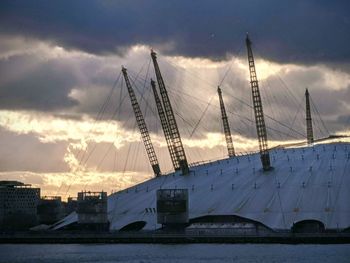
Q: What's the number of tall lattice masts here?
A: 6